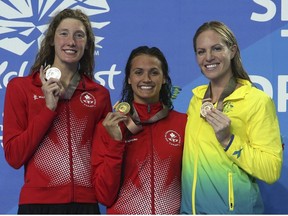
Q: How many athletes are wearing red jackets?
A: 2